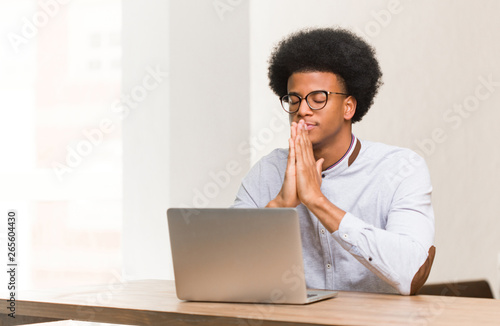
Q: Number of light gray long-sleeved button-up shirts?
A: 1